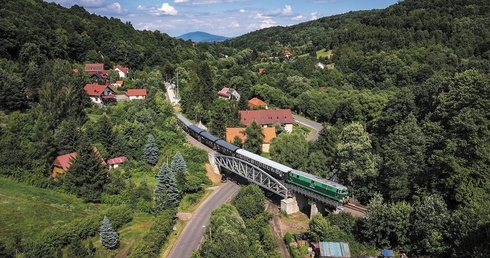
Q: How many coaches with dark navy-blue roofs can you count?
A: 3